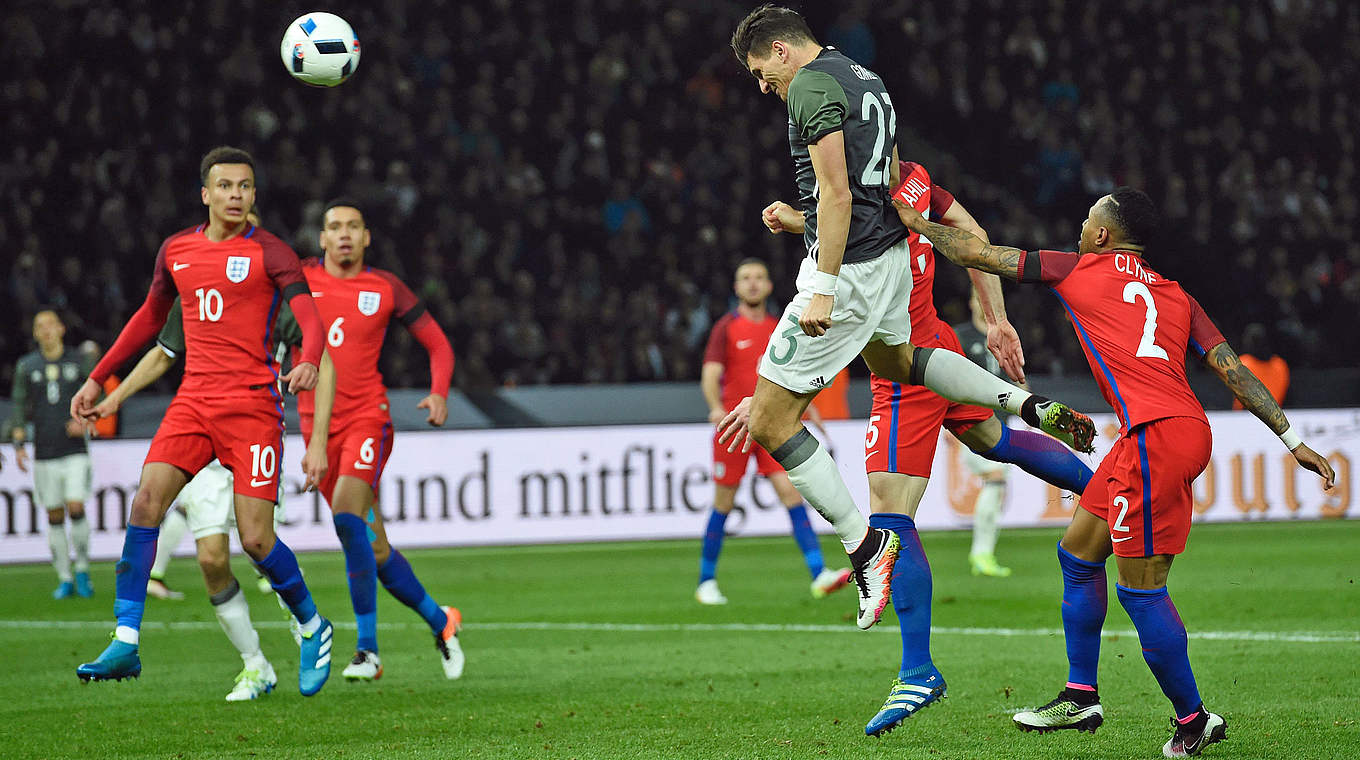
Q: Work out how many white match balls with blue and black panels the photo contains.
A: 1